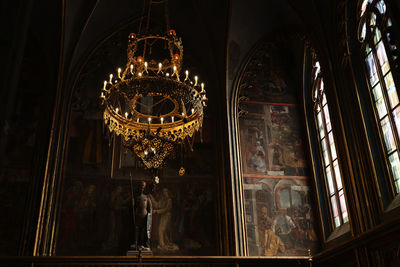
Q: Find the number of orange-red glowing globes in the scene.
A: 4